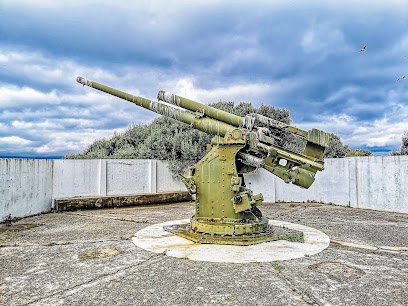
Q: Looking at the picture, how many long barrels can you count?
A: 2